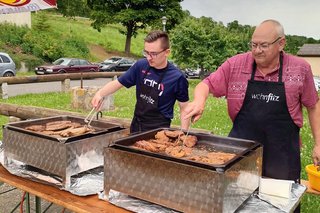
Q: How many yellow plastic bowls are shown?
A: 1